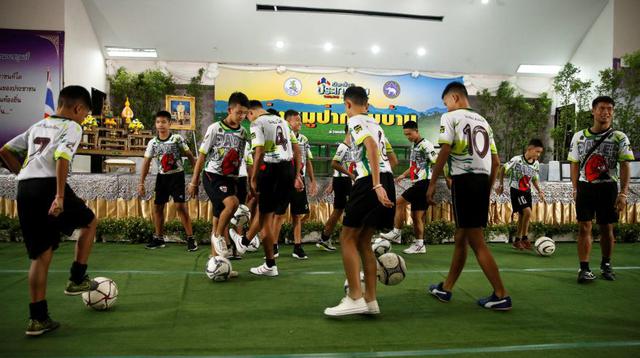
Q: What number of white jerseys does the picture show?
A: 12